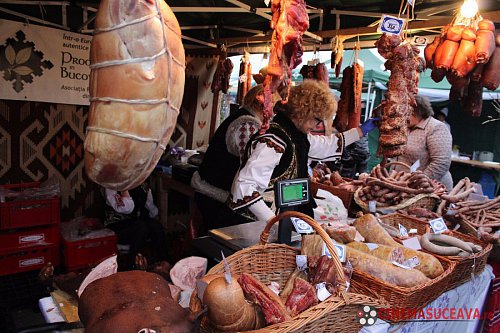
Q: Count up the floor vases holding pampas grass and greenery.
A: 0